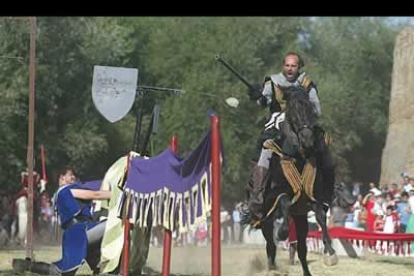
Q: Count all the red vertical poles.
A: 3